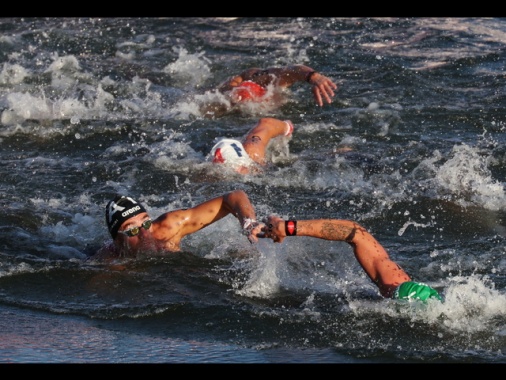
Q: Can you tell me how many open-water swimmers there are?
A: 4